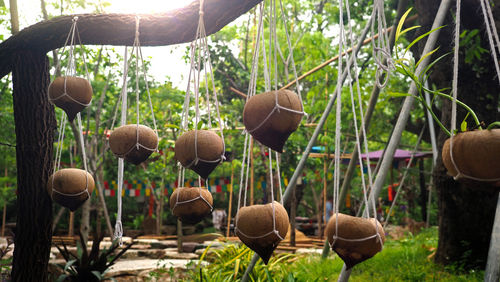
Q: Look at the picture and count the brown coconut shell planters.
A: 9